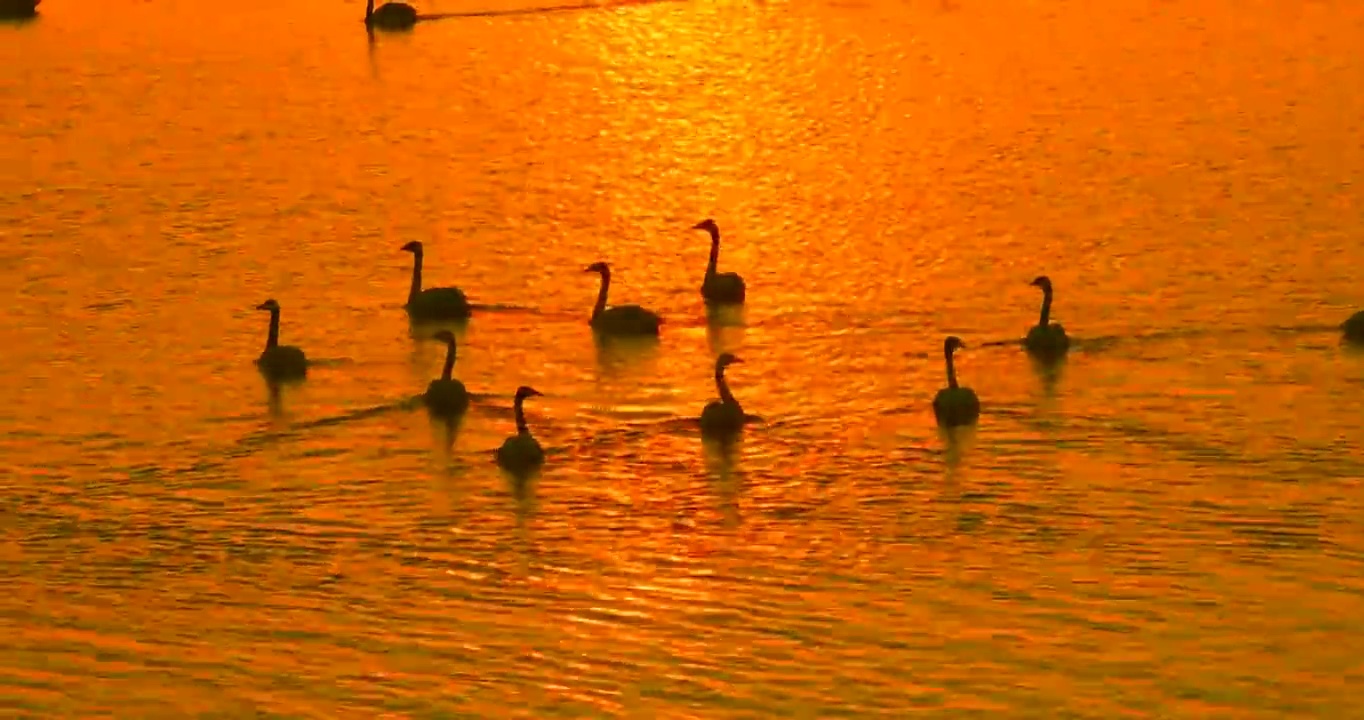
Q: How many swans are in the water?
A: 12